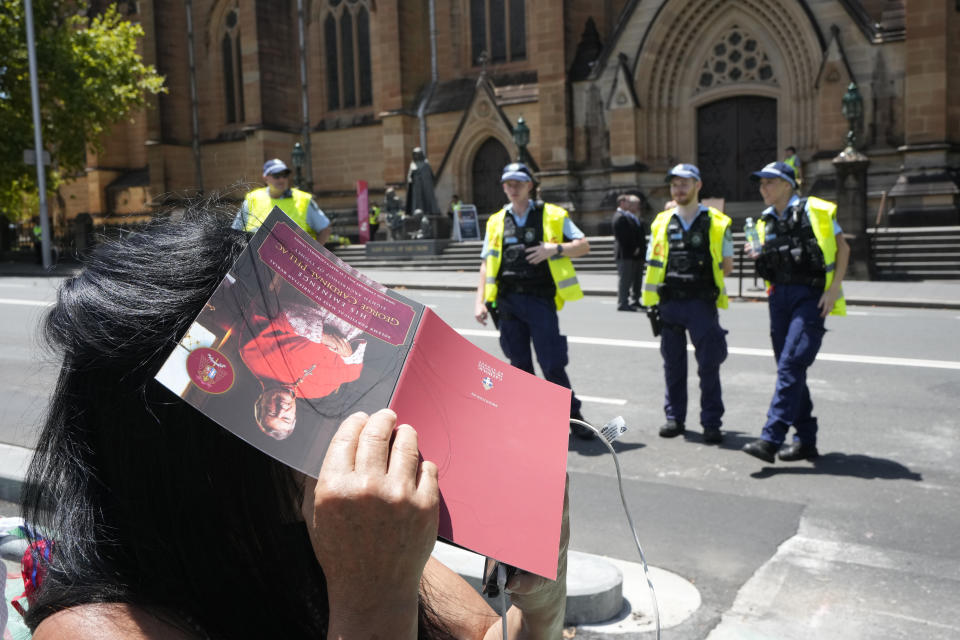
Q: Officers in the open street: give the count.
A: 4